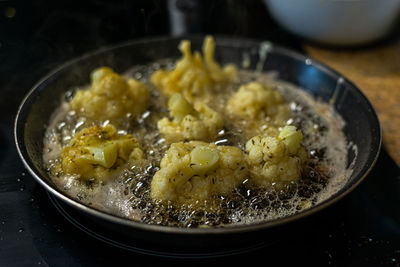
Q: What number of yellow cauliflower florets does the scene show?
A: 7